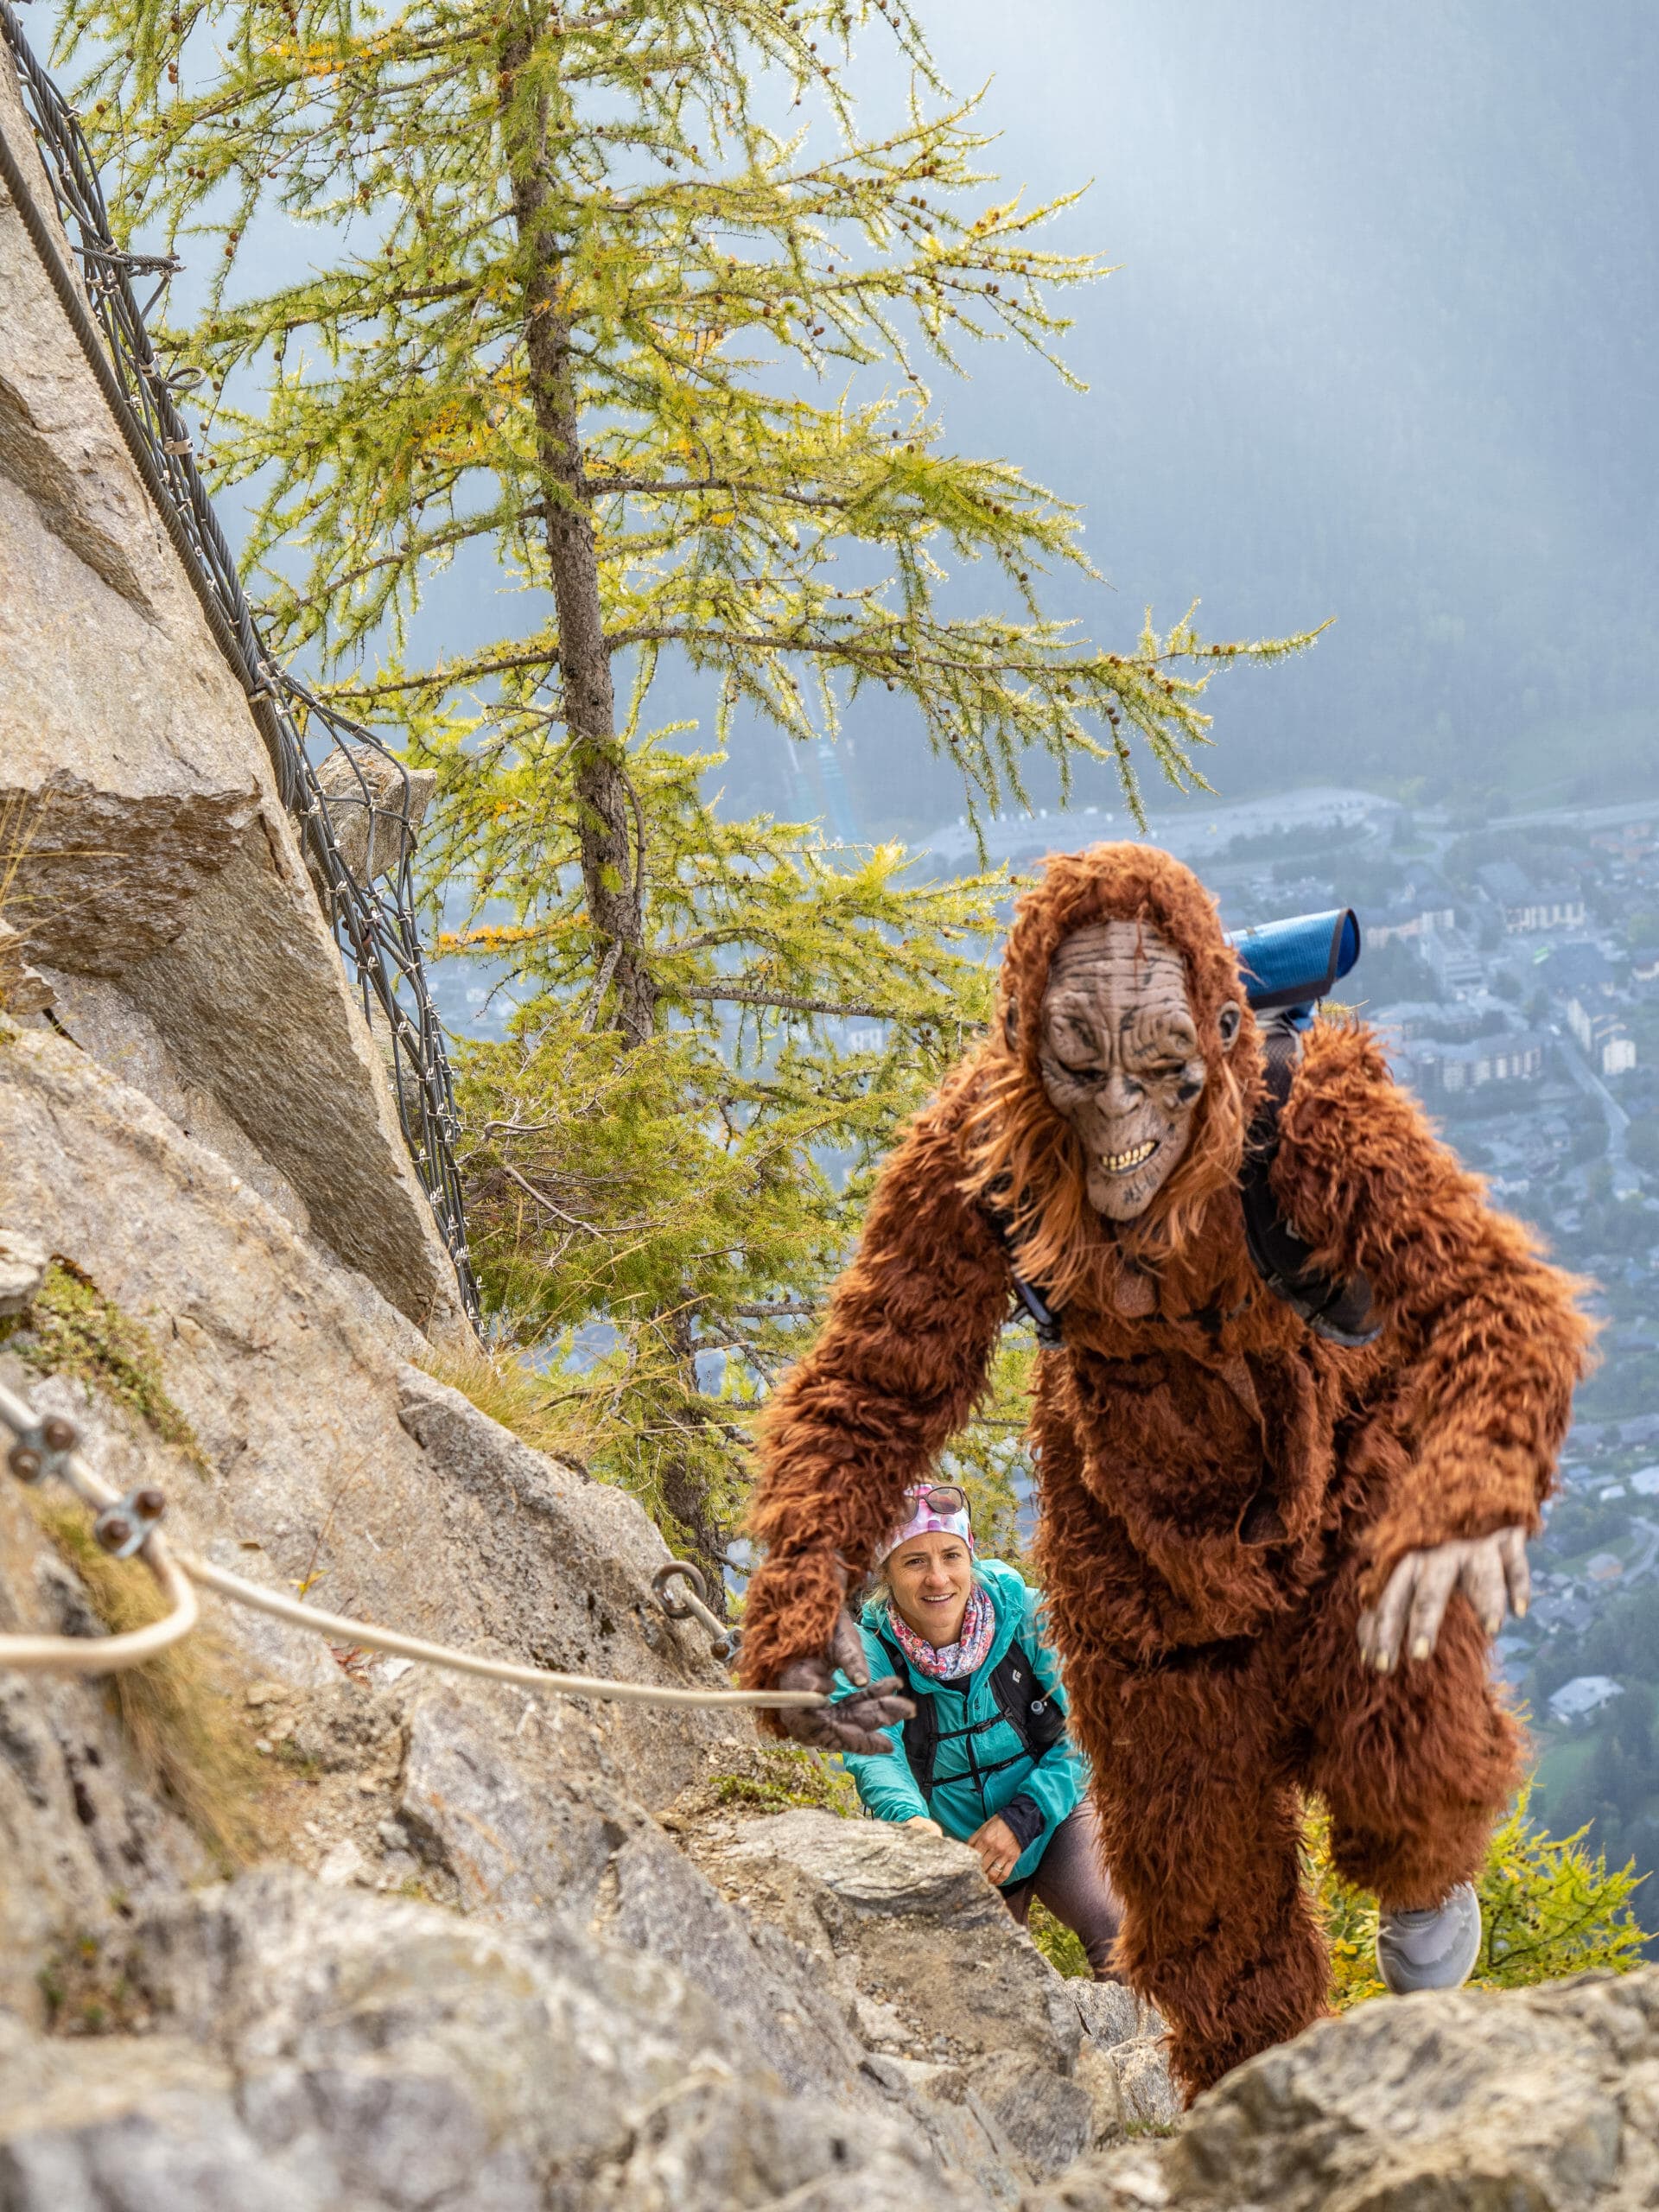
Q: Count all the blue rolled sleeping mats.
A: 1